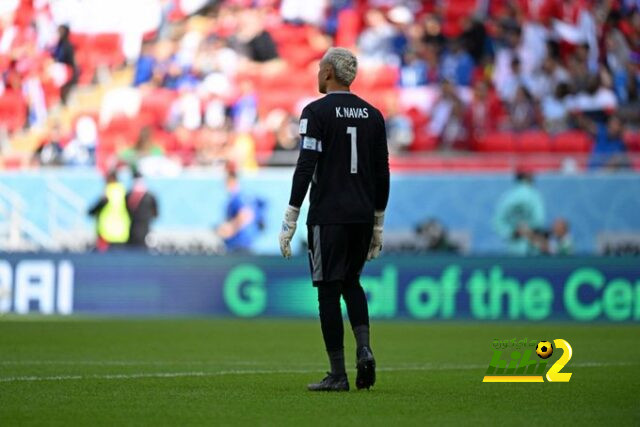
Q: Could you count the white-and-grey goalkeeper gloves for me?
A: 2